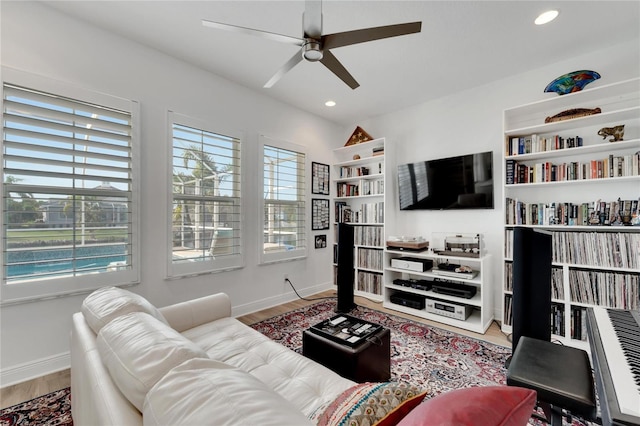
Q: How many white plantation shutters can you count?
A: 3